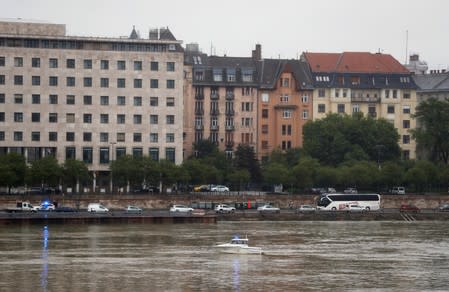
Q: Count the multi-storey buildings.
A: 5